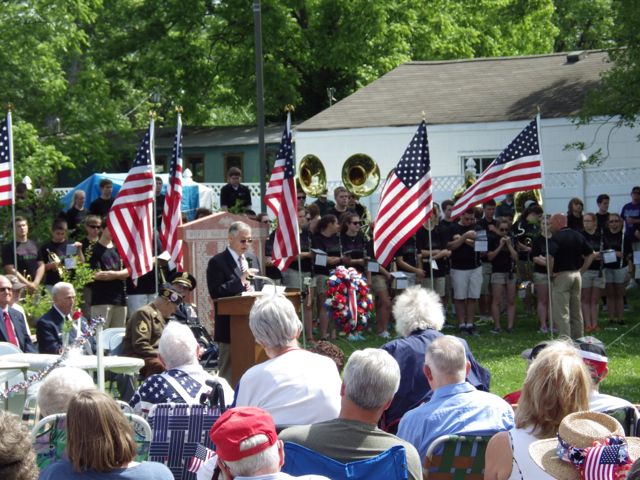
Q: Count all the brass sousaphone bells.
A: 2